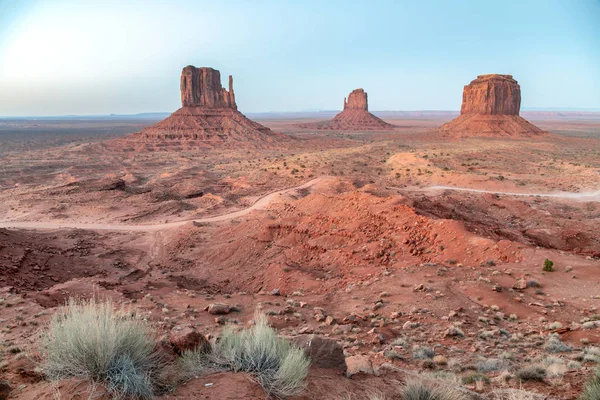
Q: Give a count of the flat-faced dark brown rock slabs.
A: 1